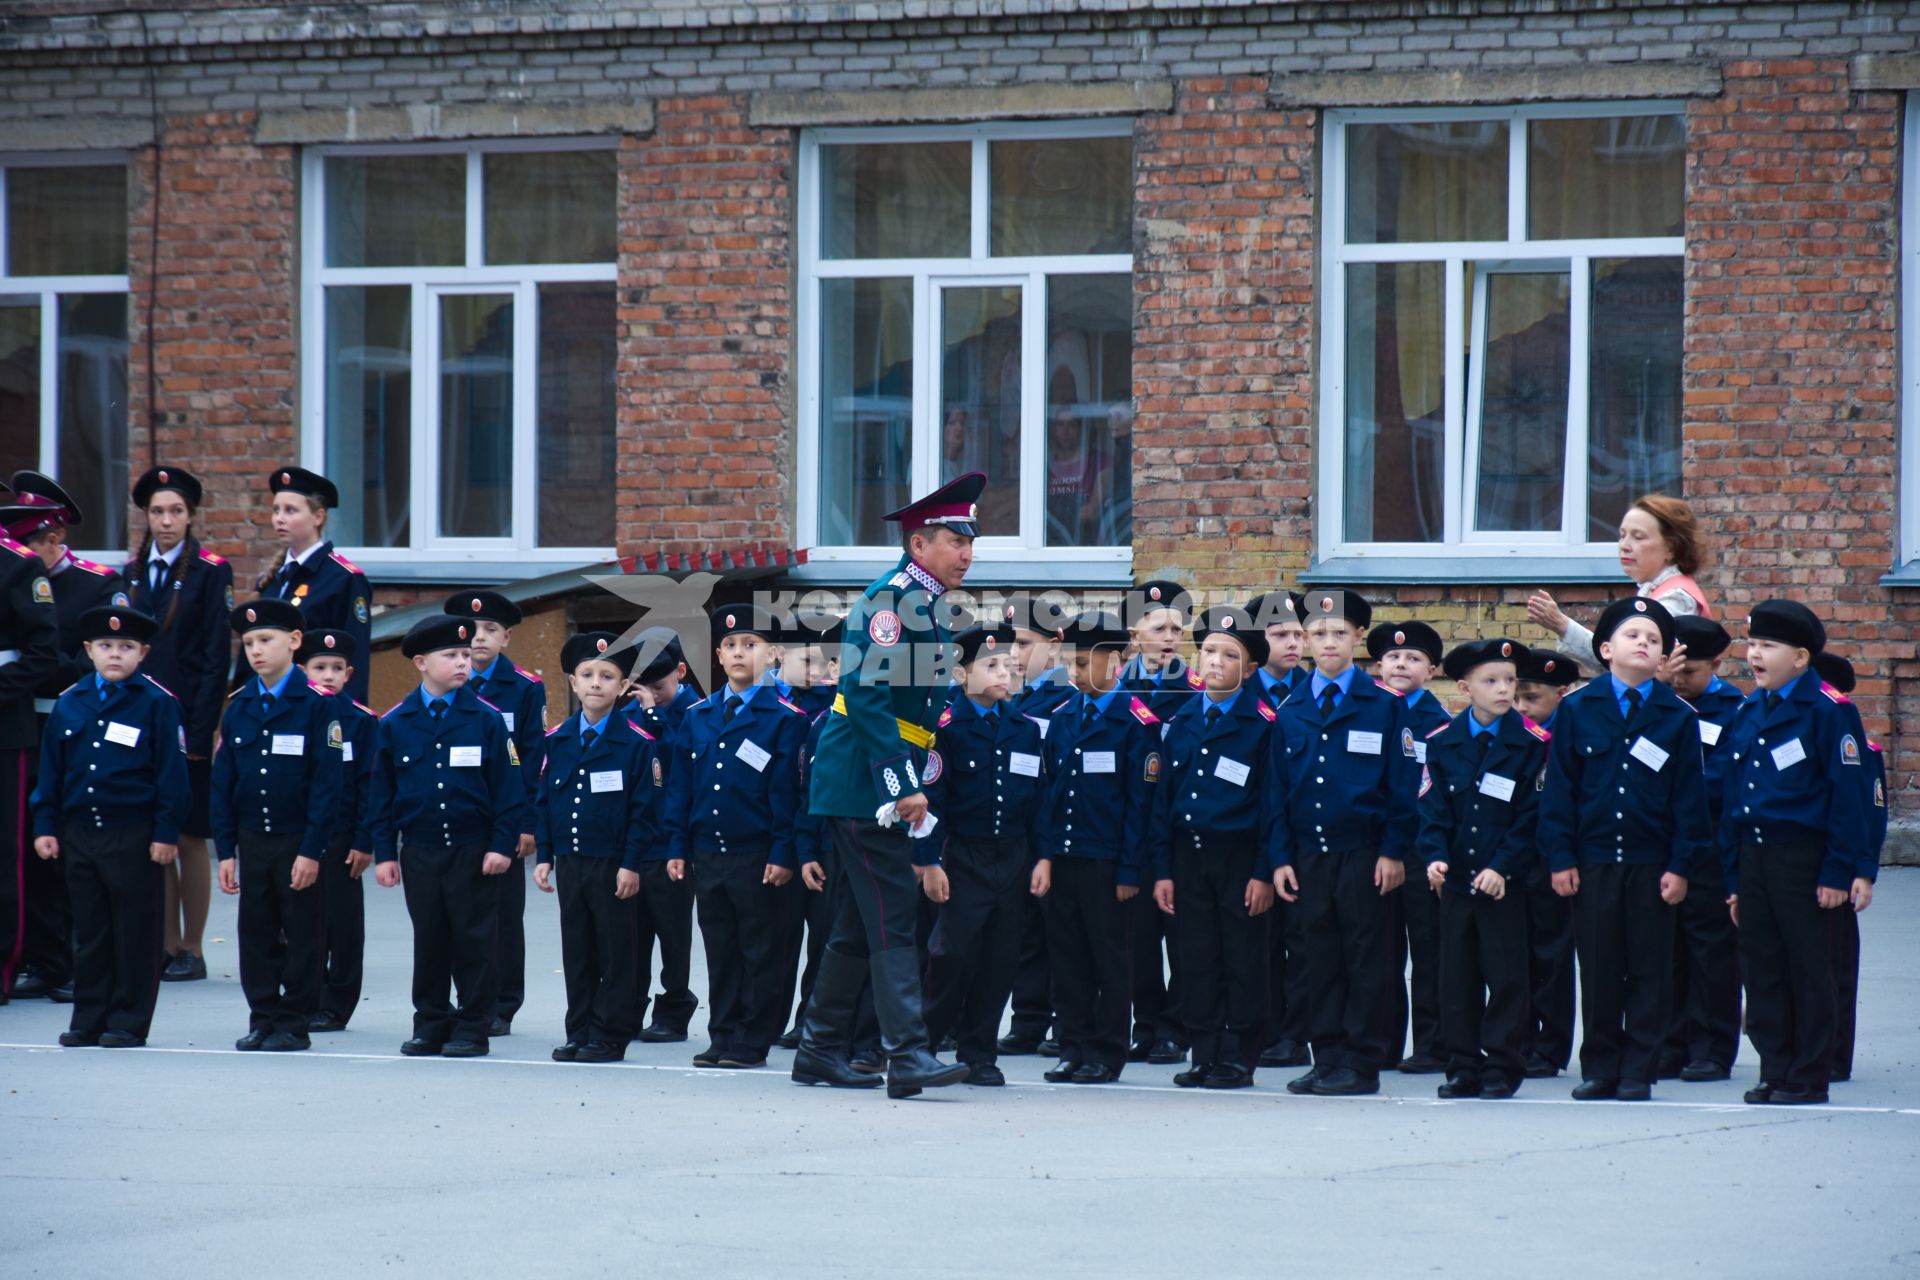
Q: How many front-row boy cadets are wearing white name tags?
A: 12